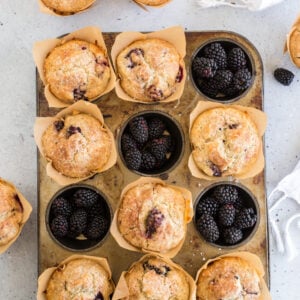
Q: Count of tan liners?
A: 12